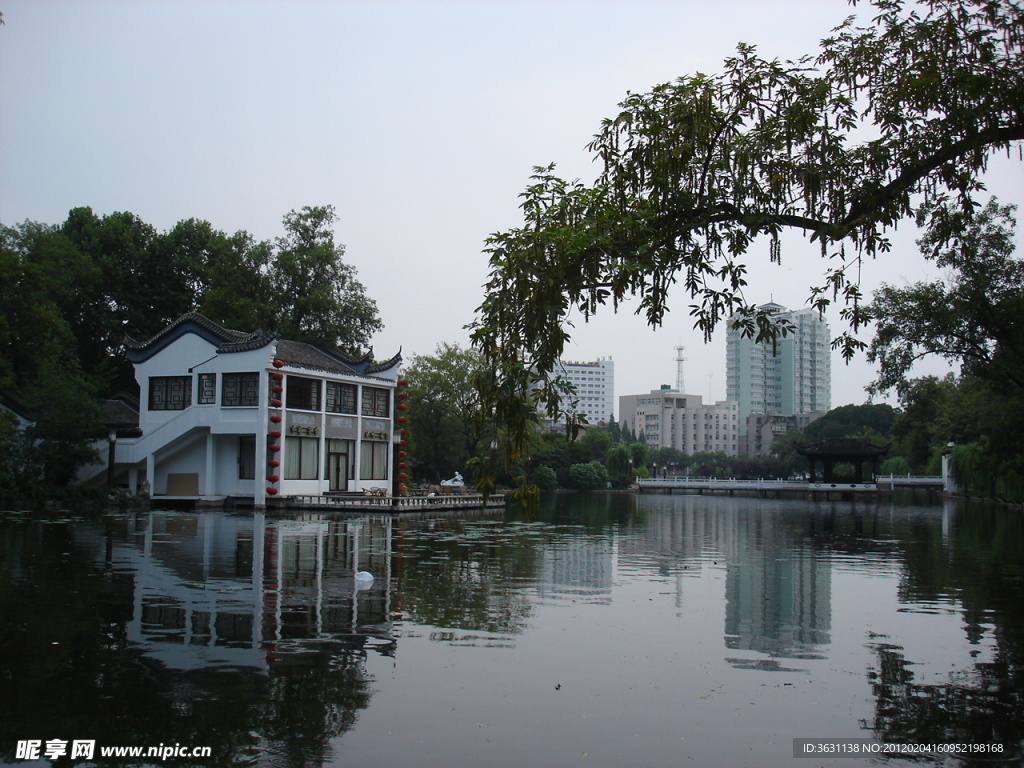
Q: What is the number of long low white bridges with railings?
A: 1